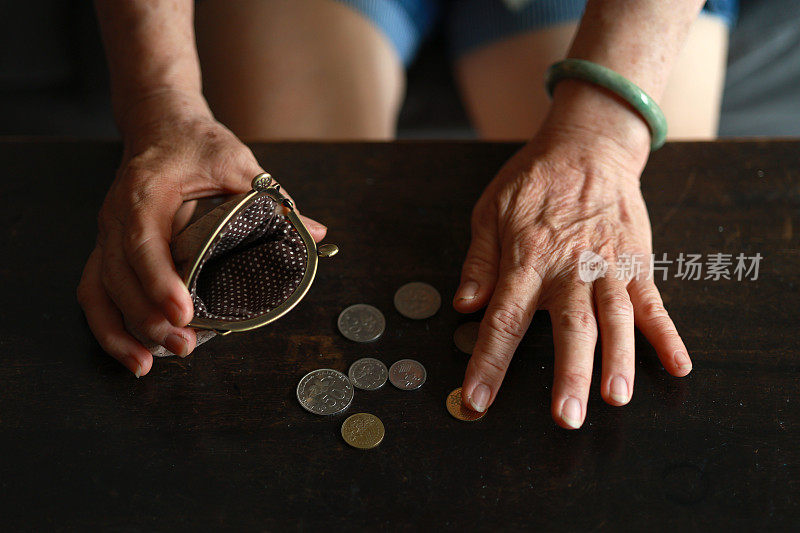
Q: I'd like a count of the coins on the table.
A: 8